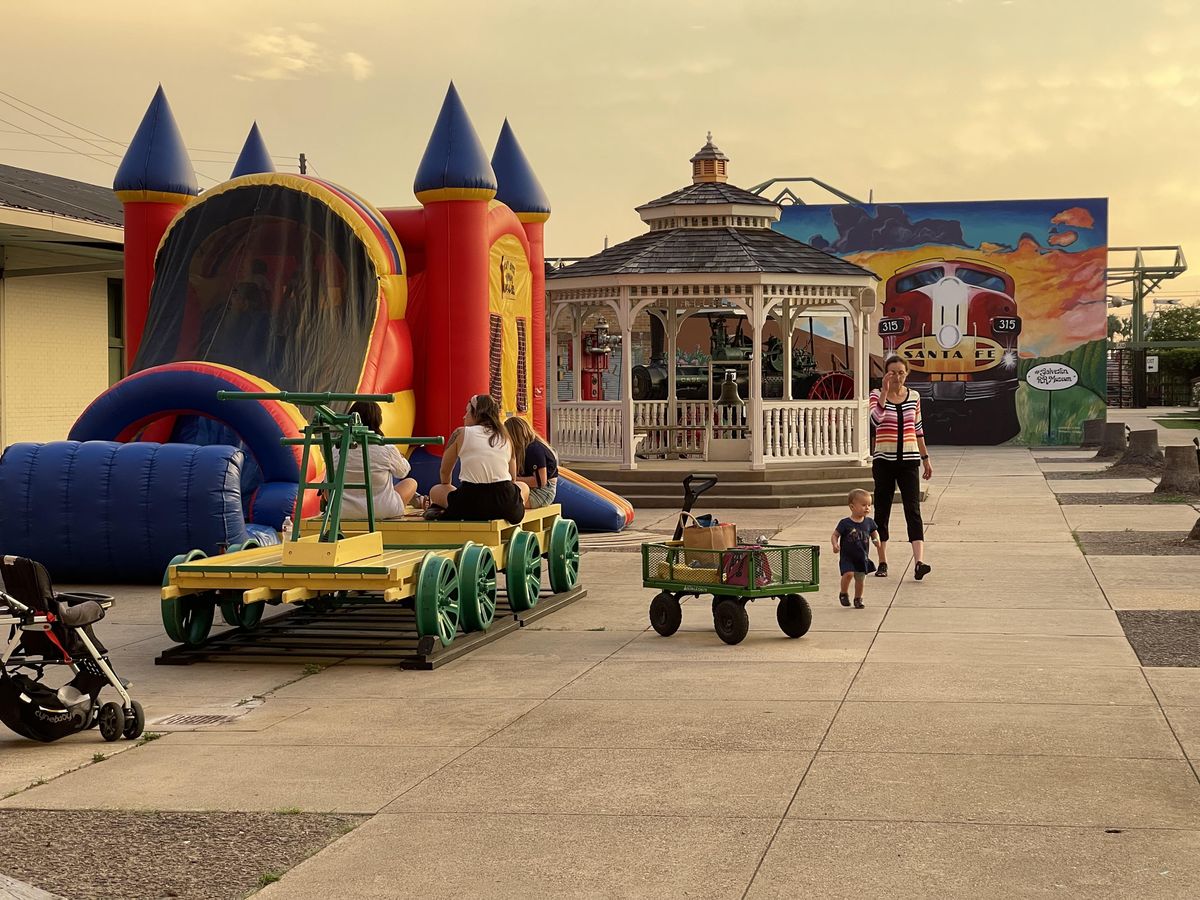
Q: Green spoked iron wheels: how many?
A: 6